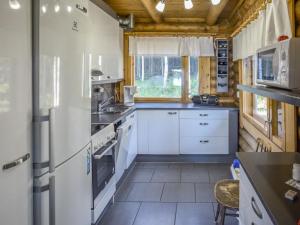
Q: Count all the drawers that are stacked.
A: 3